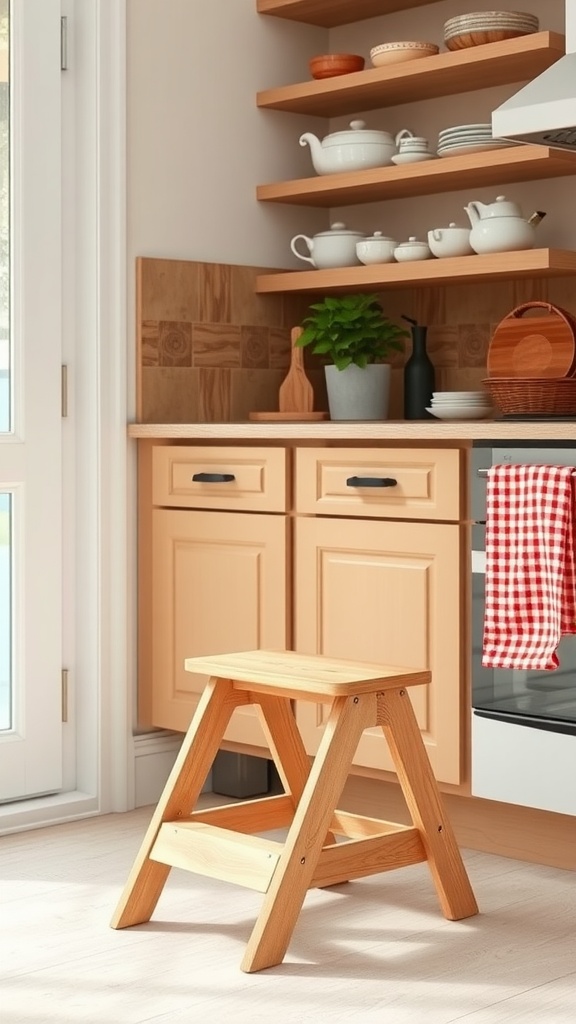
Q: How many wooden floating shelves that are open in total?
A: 4